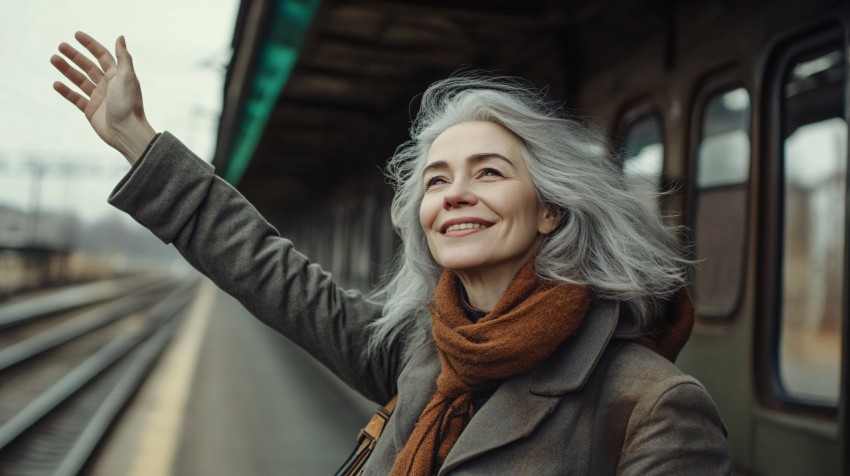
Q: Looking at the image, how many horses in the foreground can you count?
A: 0